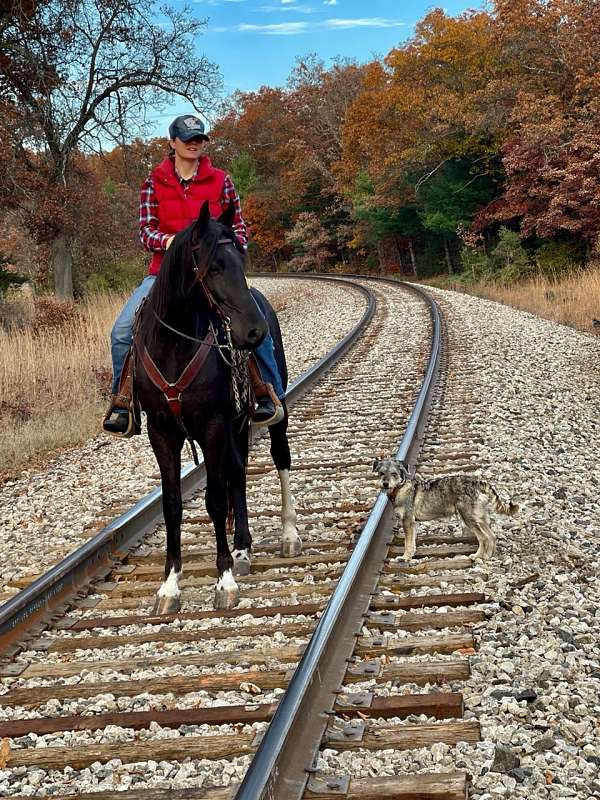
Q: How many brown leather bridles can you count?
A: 1